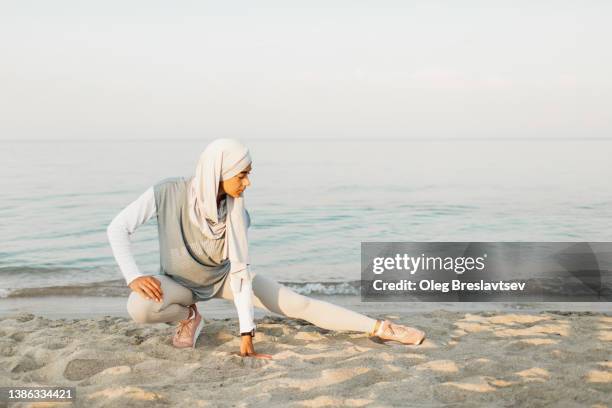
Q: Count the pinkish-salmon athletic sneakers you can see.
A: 2